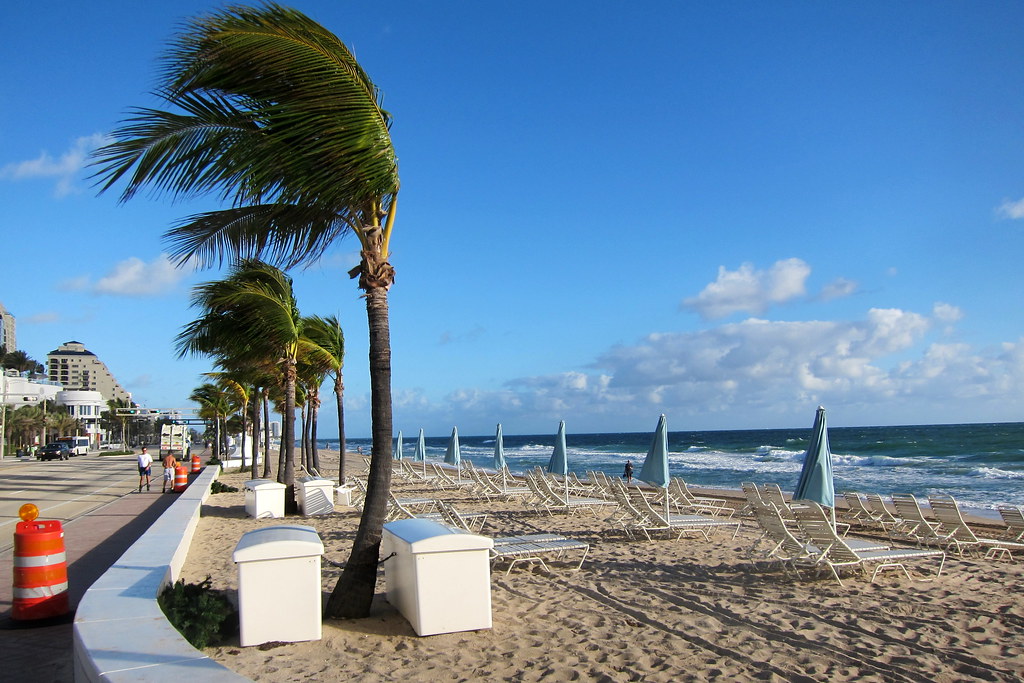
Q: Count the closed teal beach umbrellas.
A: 7